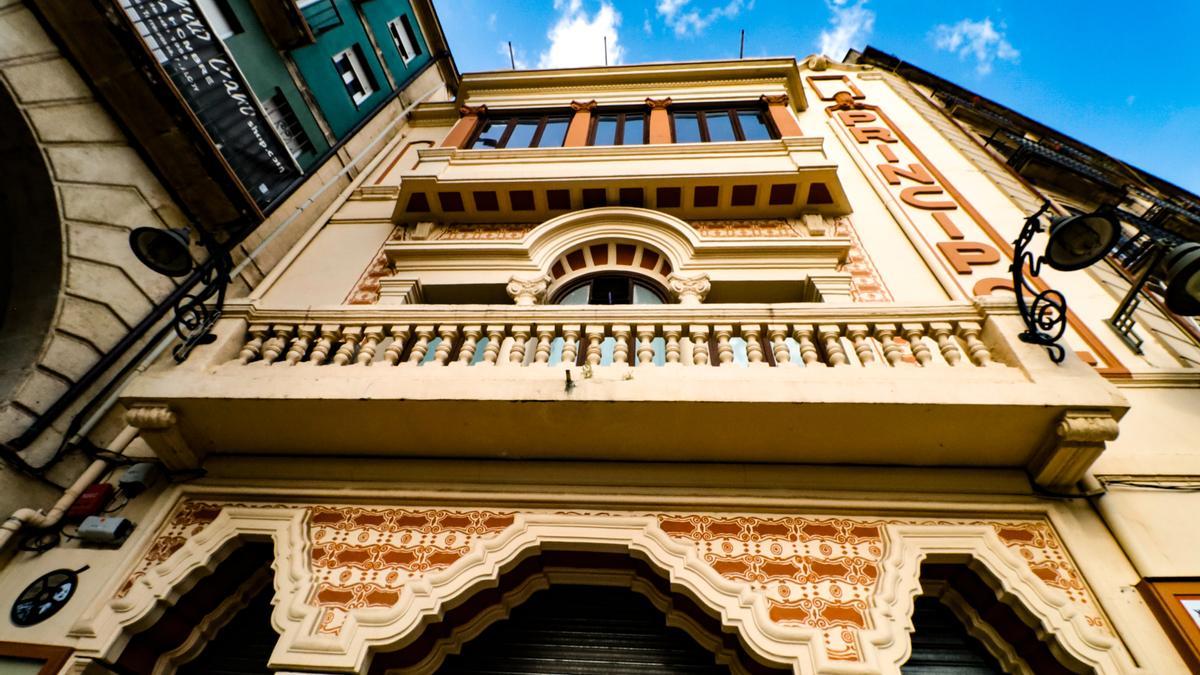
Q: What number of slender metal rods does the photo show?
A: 3